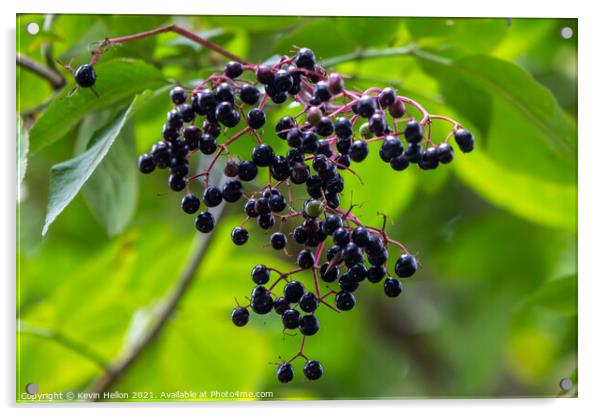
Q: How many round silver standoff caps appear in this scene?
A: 4